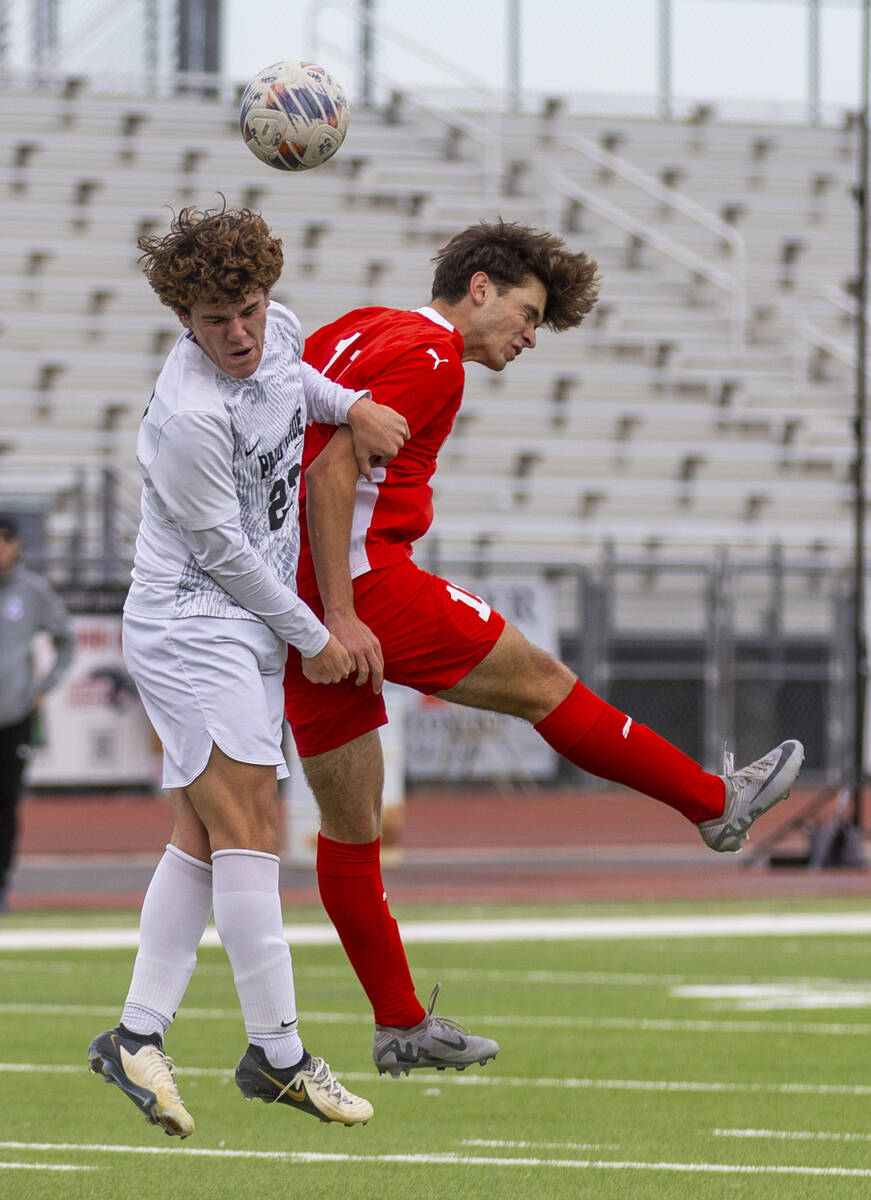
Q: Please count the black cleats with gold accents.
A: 2